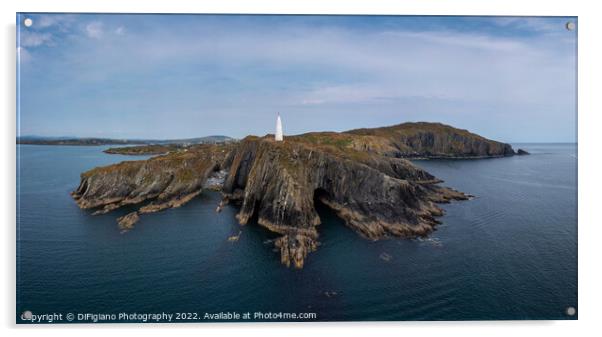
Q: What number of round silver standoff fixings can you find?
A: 4